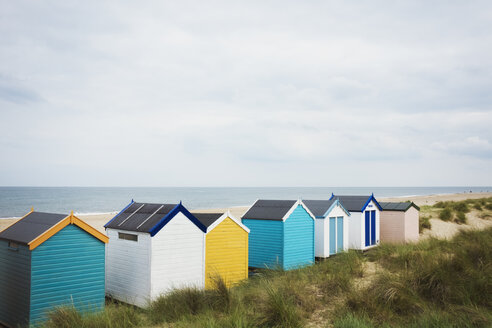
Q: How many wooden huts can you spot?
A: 7